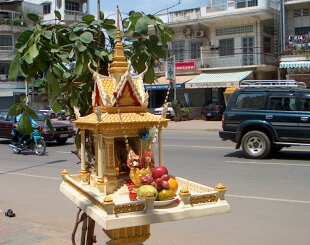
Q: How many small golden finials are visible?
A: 5